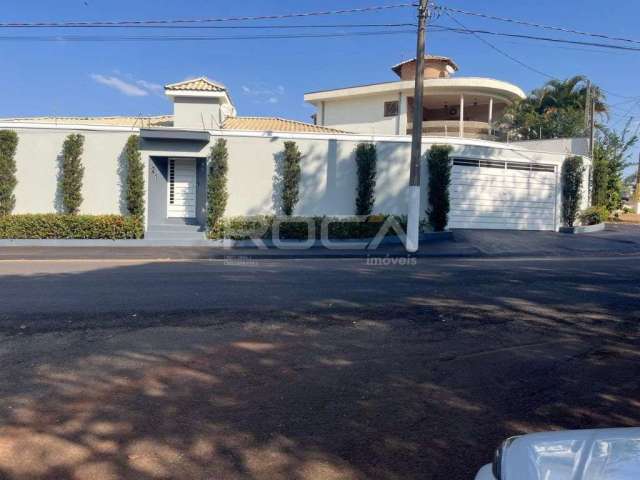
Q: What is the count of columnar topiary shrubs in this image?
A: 8